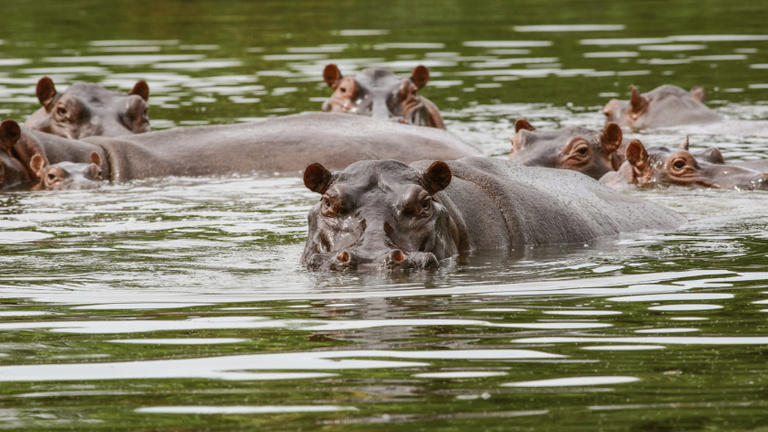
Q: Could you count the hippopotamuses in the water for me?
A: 8